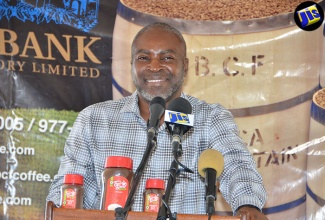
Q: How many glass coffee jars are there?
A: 3